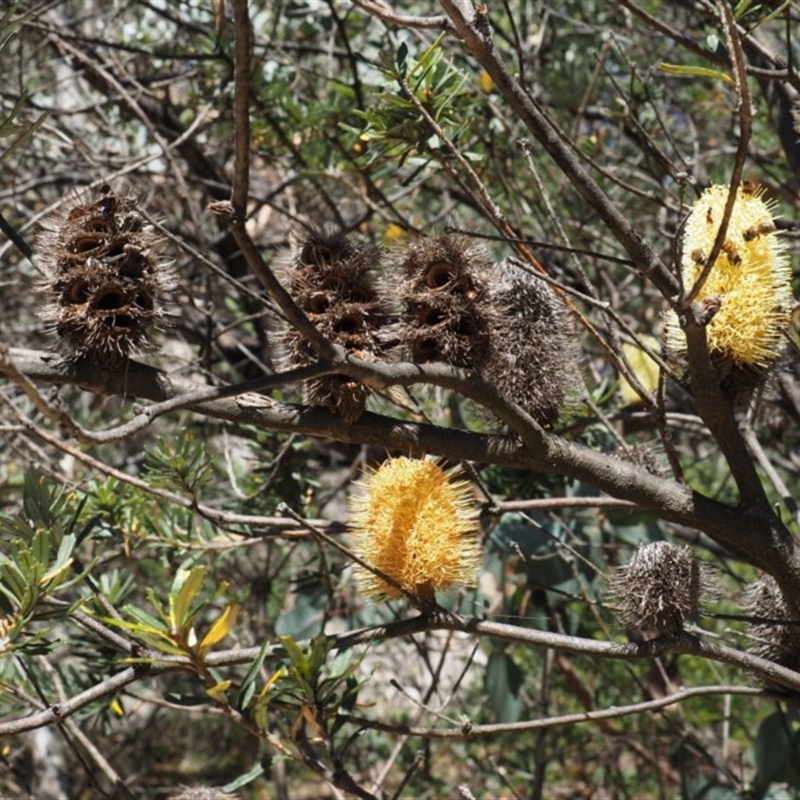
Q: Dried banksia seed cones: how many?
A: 6